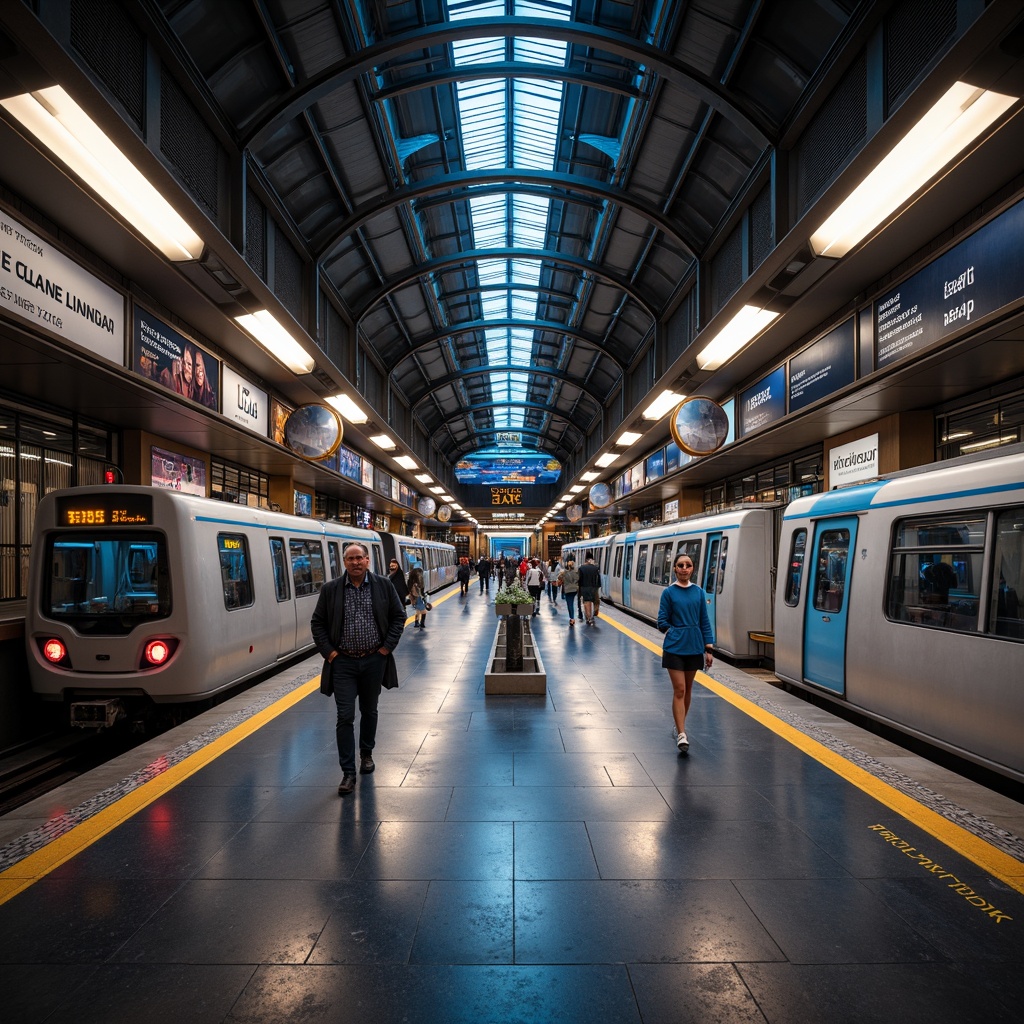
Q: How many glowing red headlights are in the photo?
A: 2